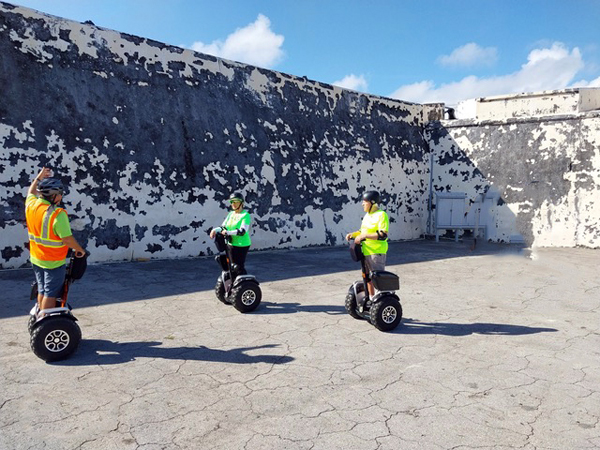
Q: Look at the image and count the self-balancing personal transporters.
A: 3